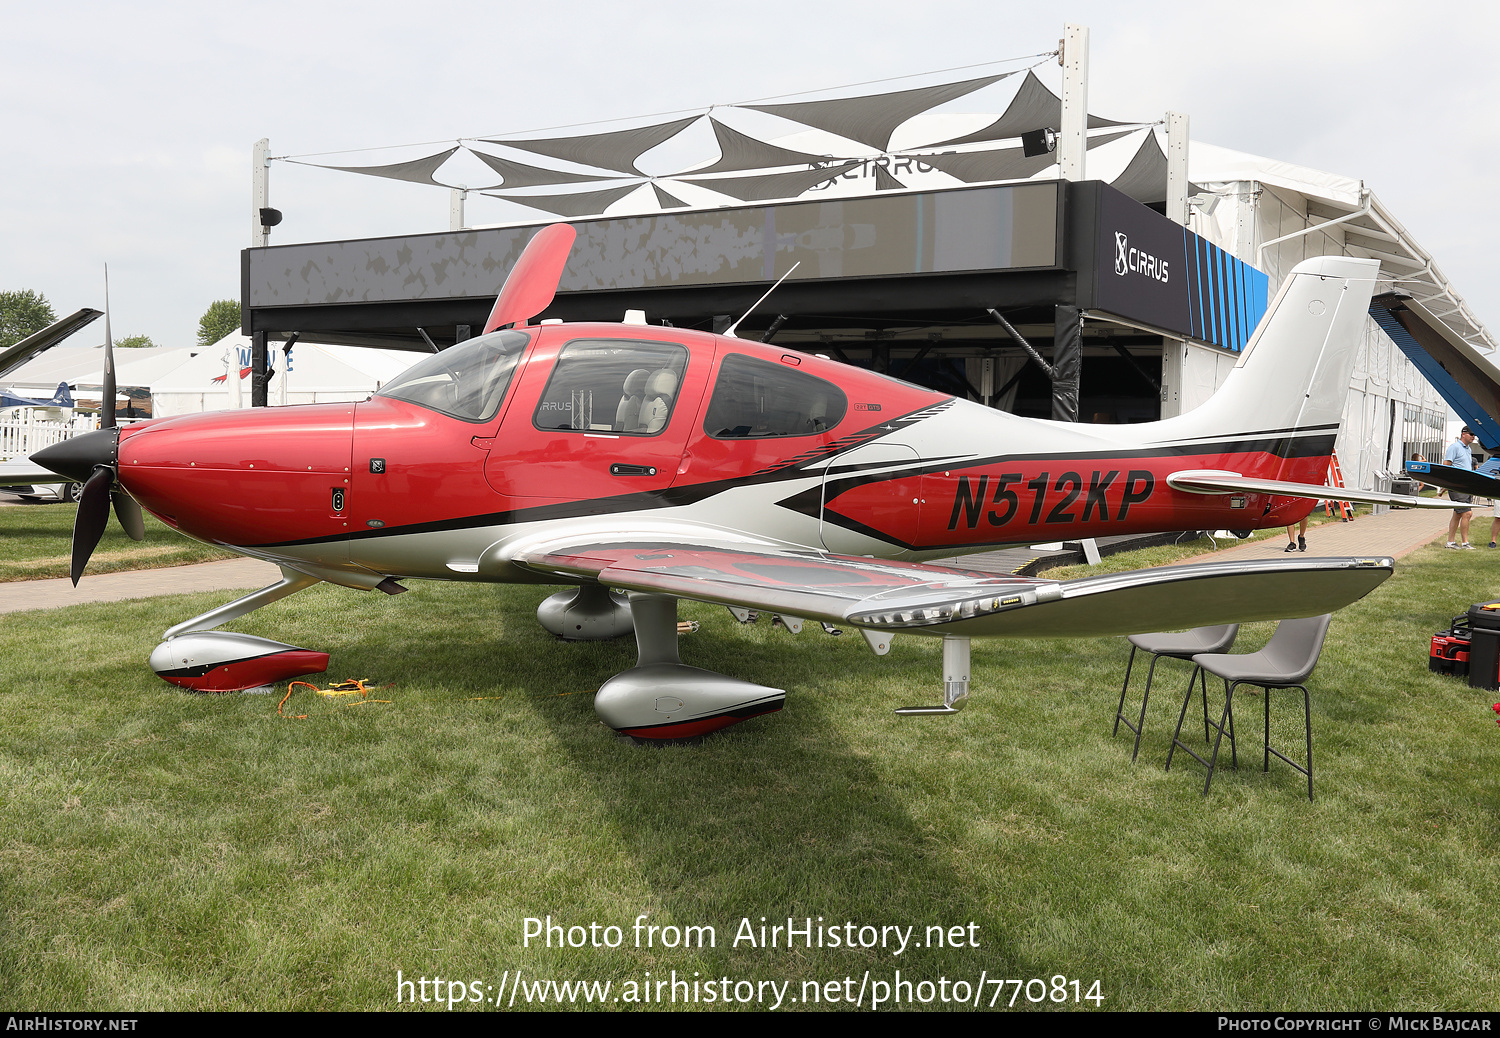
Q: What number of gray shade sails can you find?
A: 12